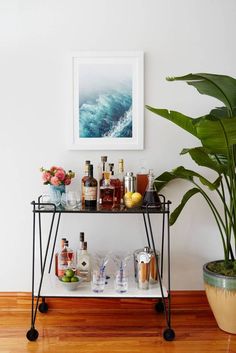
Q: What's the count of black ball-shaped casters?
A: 4